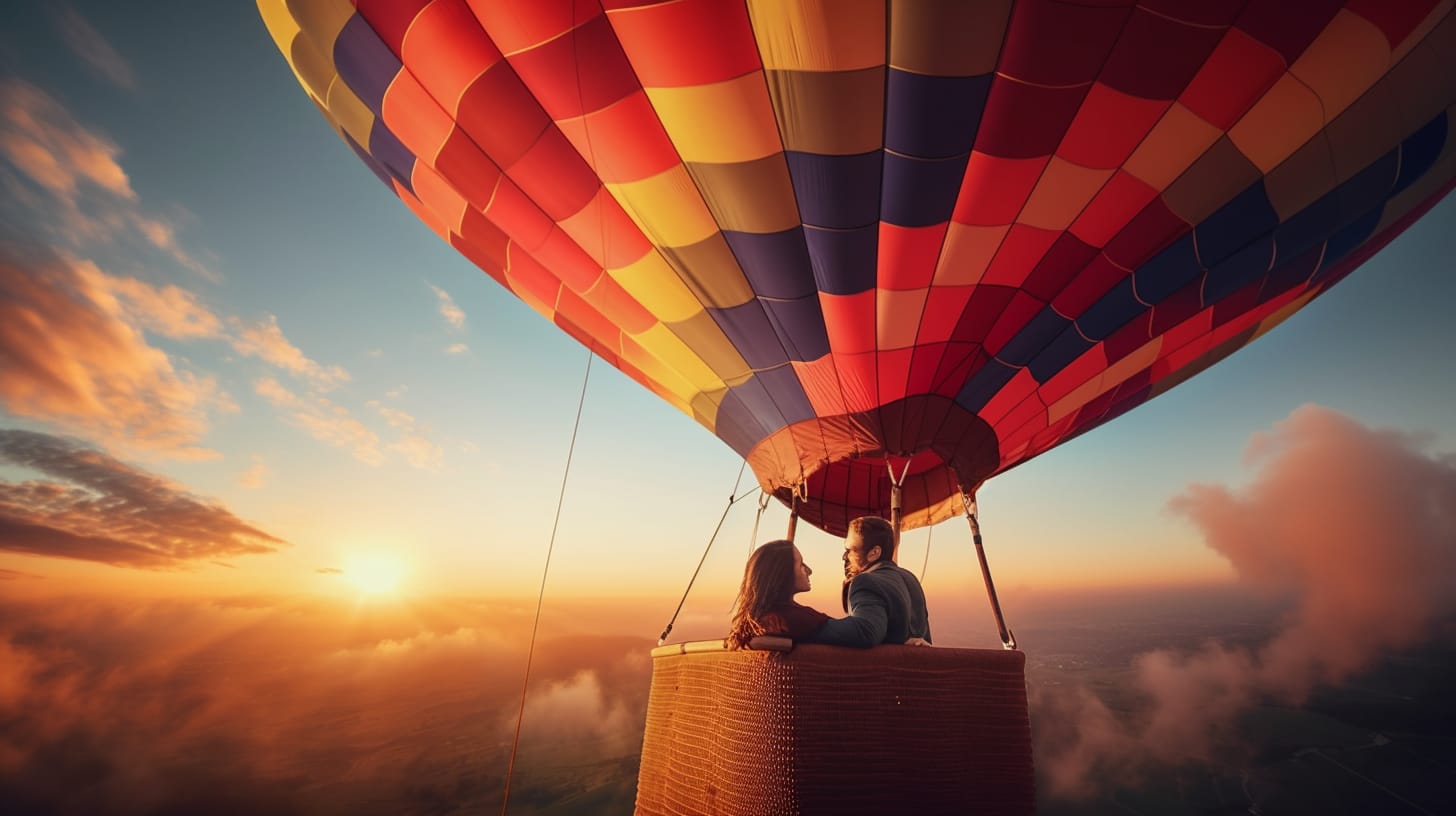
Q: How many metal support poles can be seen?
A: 3